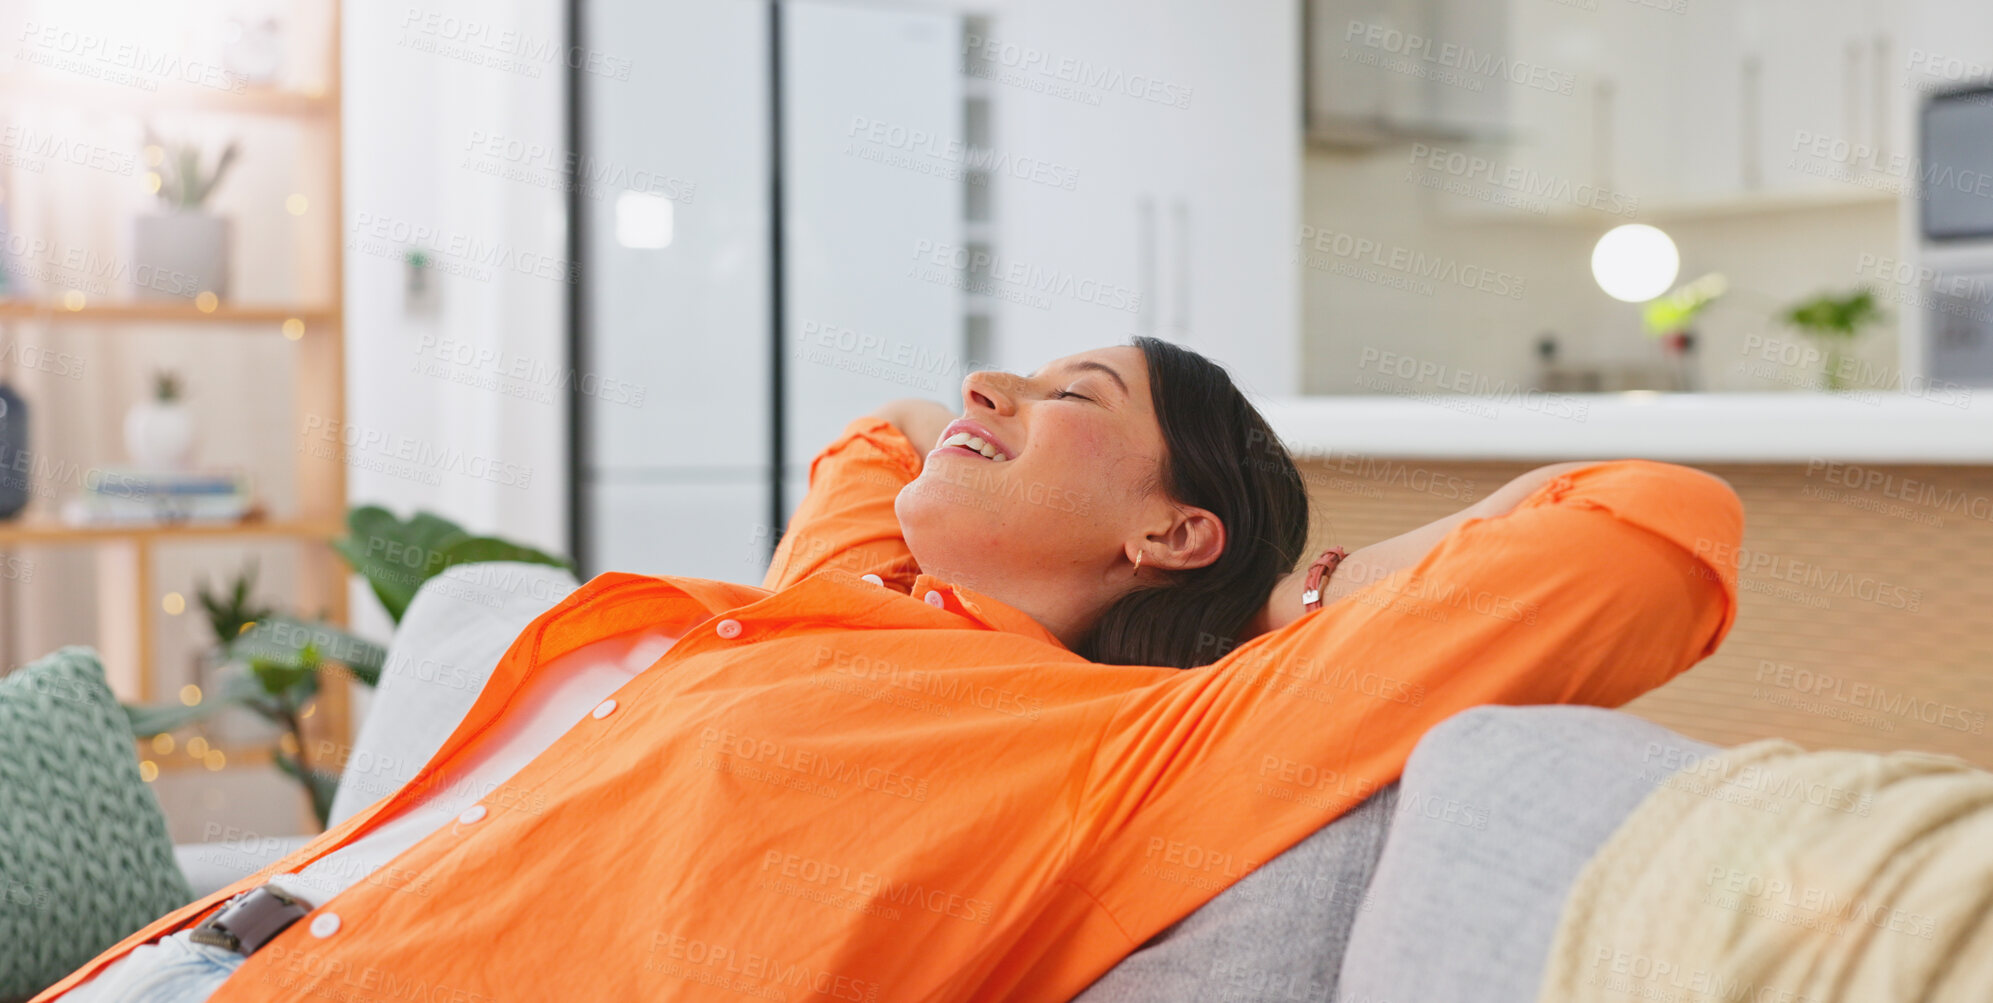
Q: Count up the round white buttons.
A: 6